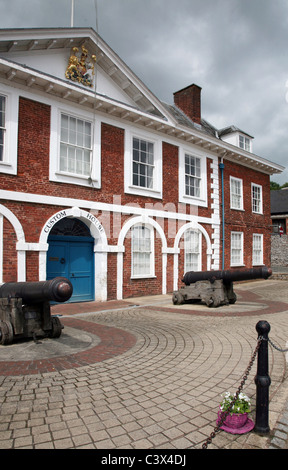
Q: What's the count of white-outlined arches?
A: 4